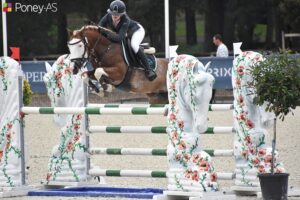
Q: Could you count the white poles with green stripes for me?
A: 5